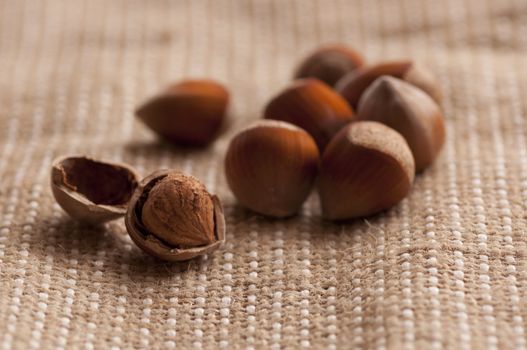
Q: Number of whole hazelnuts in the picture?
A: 7